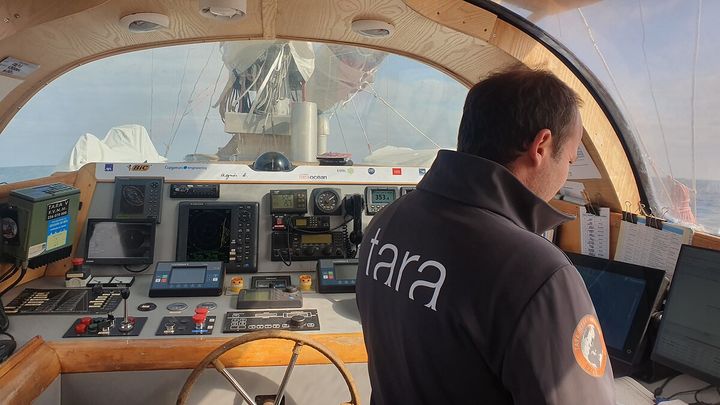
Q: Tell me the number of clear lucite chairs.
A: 0